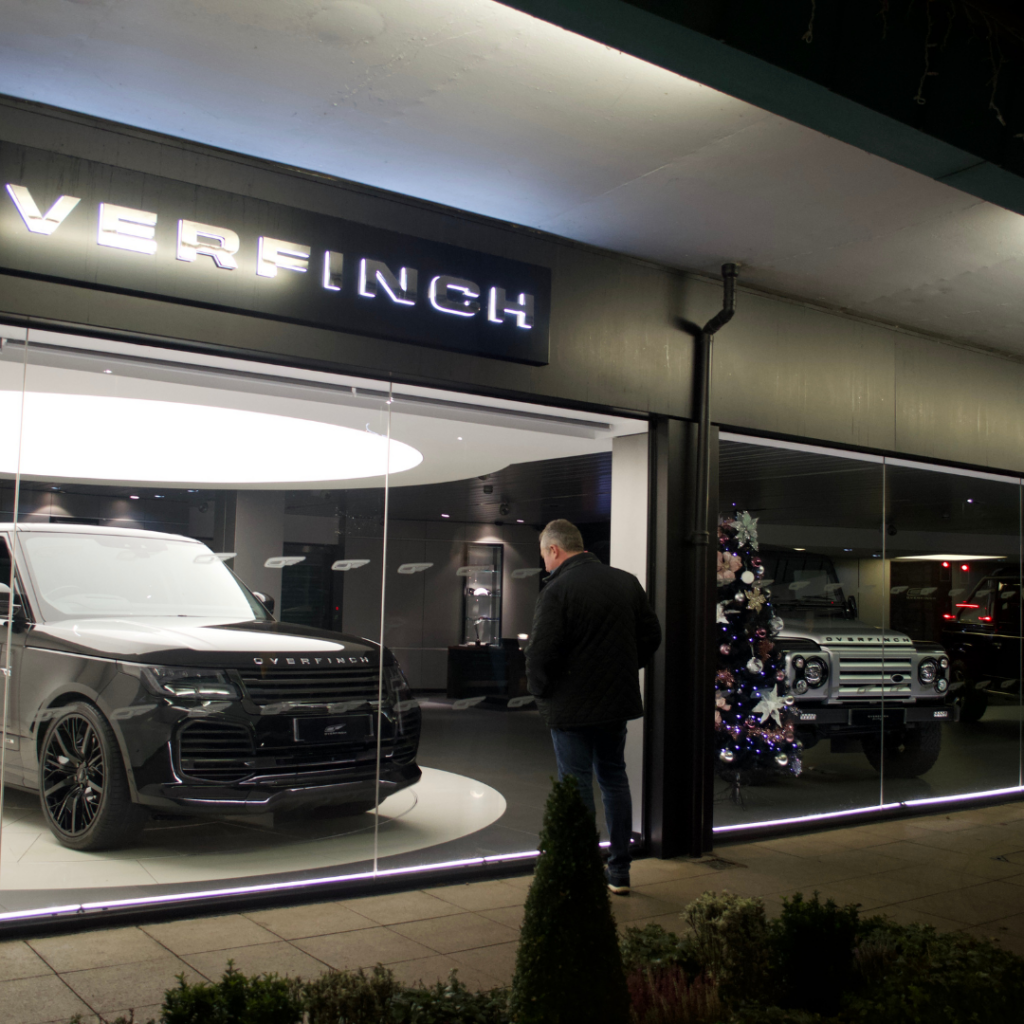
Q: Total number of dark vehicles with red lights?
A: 1